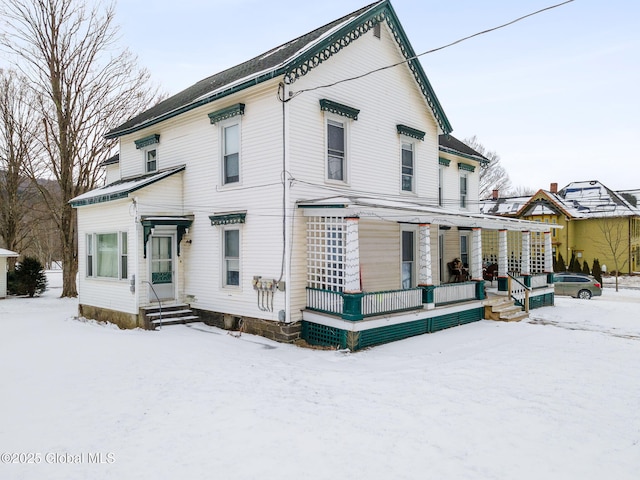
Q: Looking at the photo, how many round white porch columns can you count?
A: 6